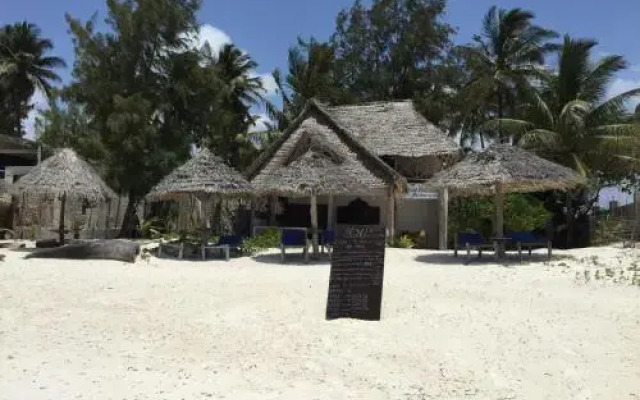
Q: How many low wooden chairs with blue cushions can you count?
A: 5